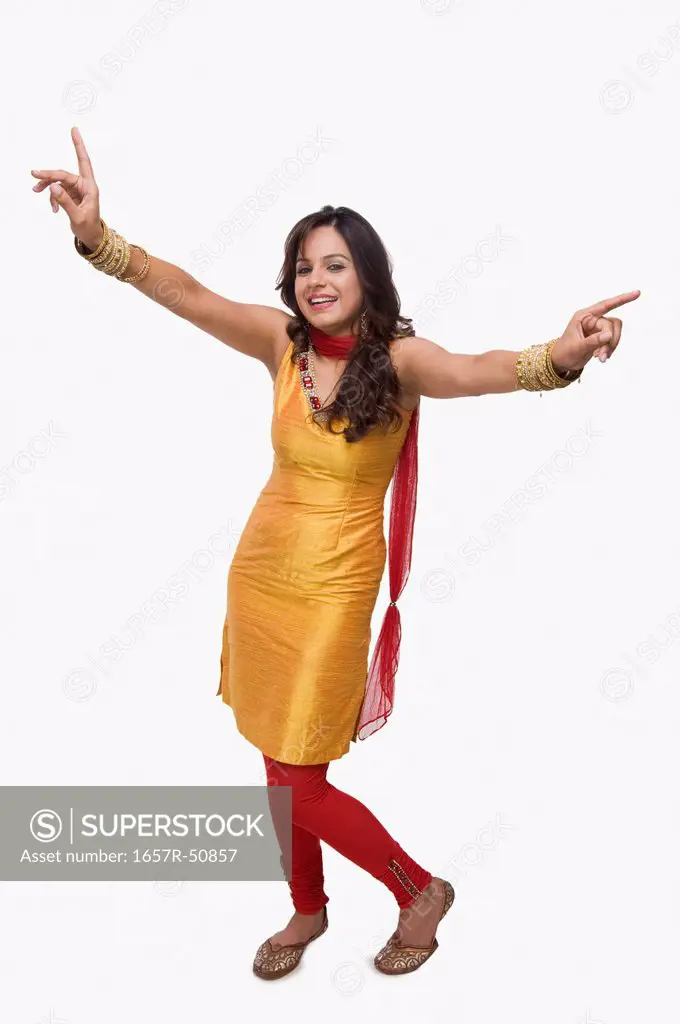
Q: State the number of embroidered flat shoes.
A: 2